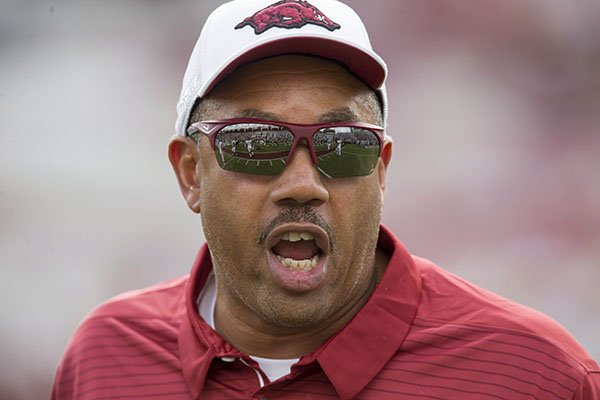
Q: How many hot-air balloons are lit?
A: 0